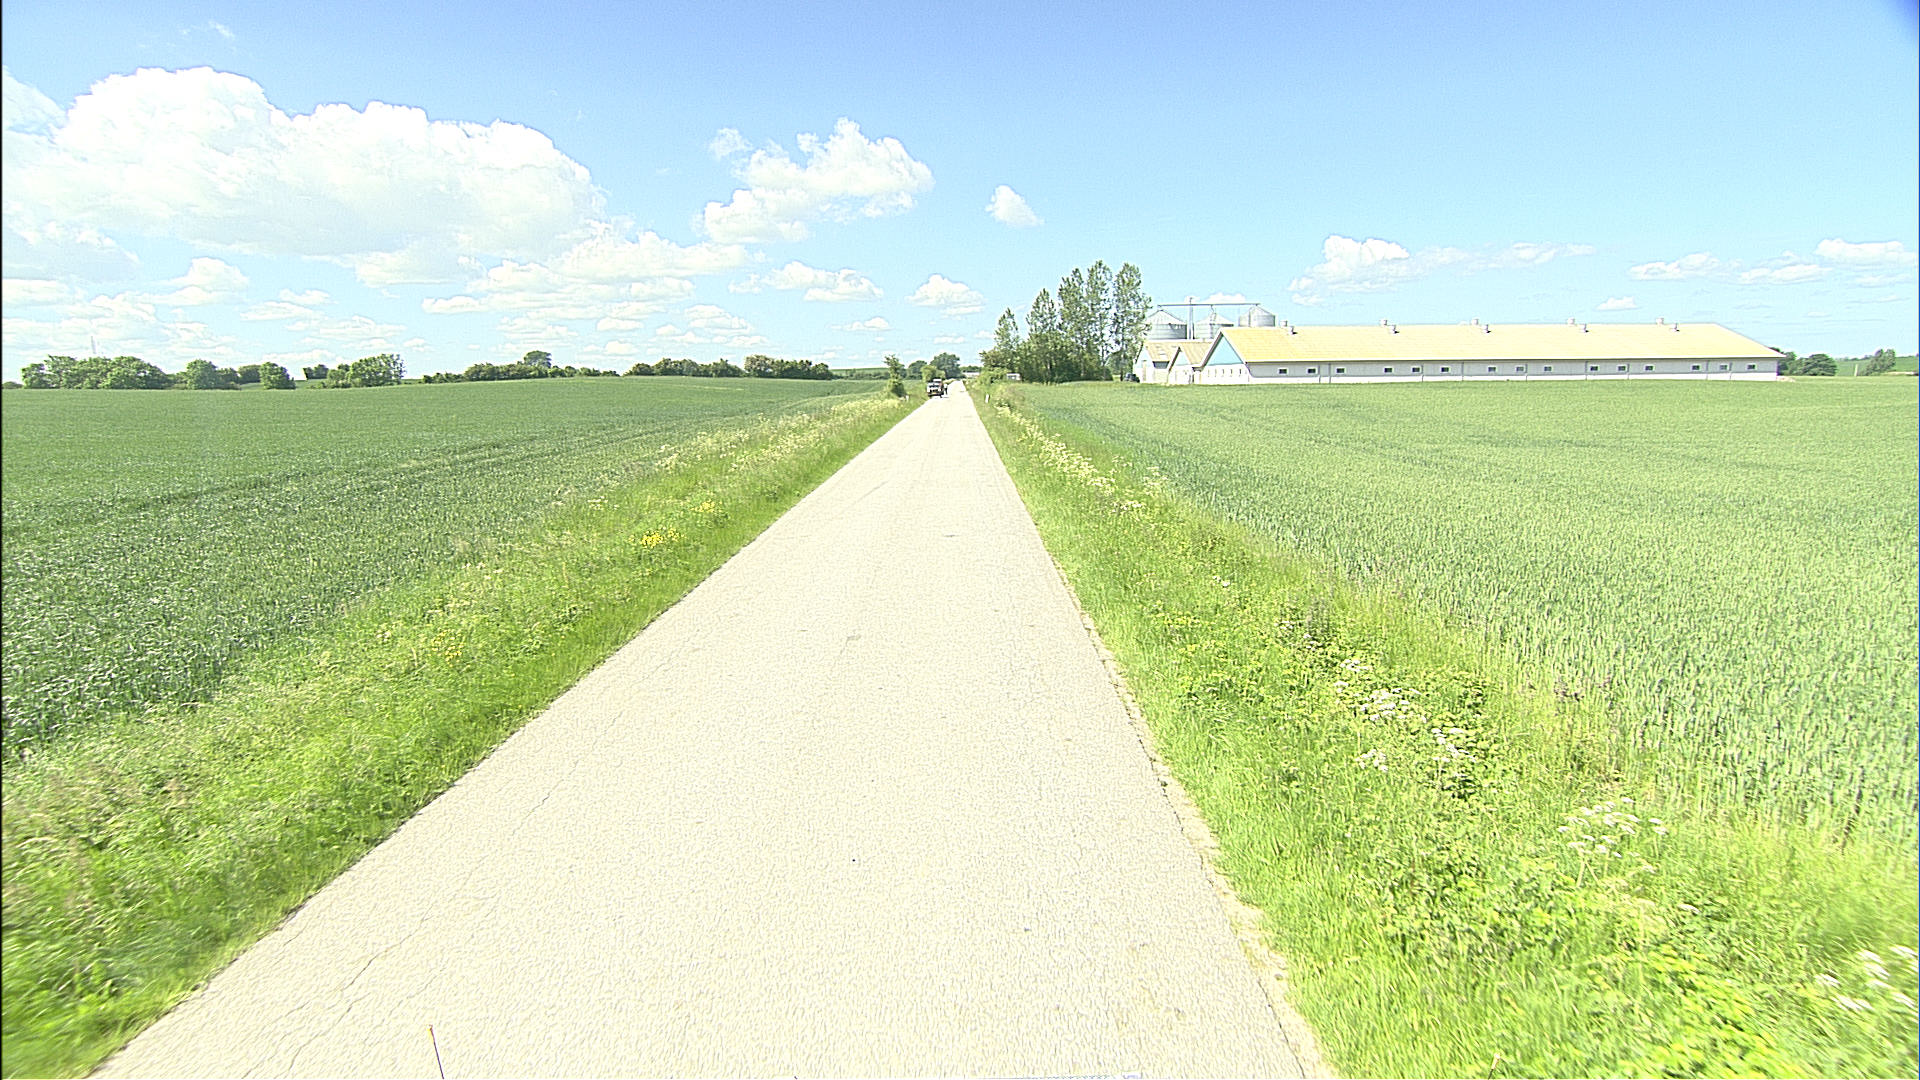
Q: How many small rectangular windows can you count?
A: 15